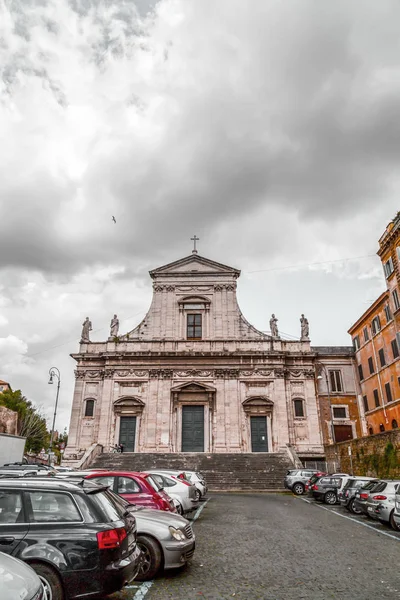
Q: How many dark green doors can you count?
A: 3